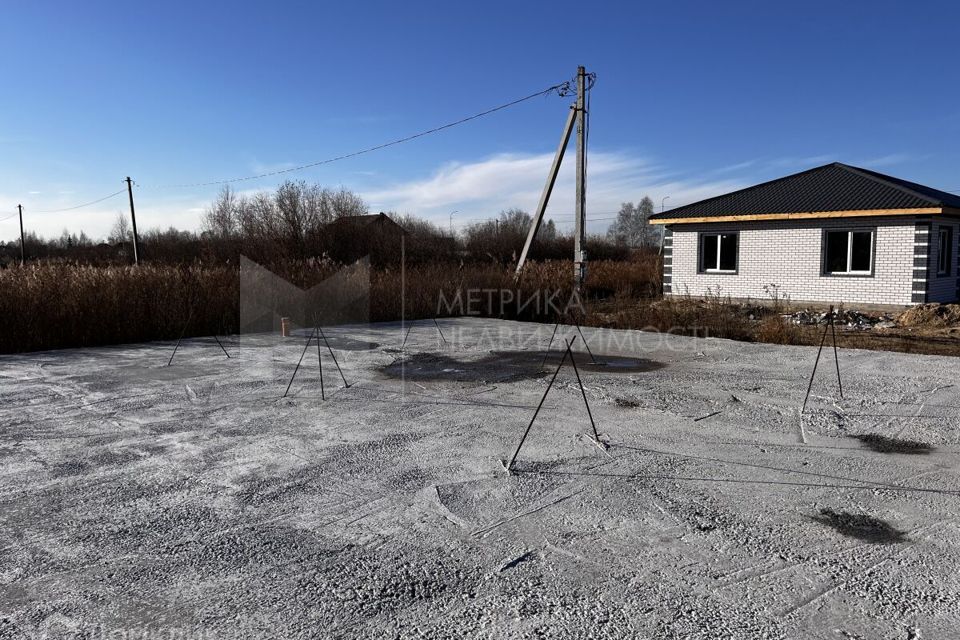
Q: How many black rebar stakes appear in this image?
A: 13